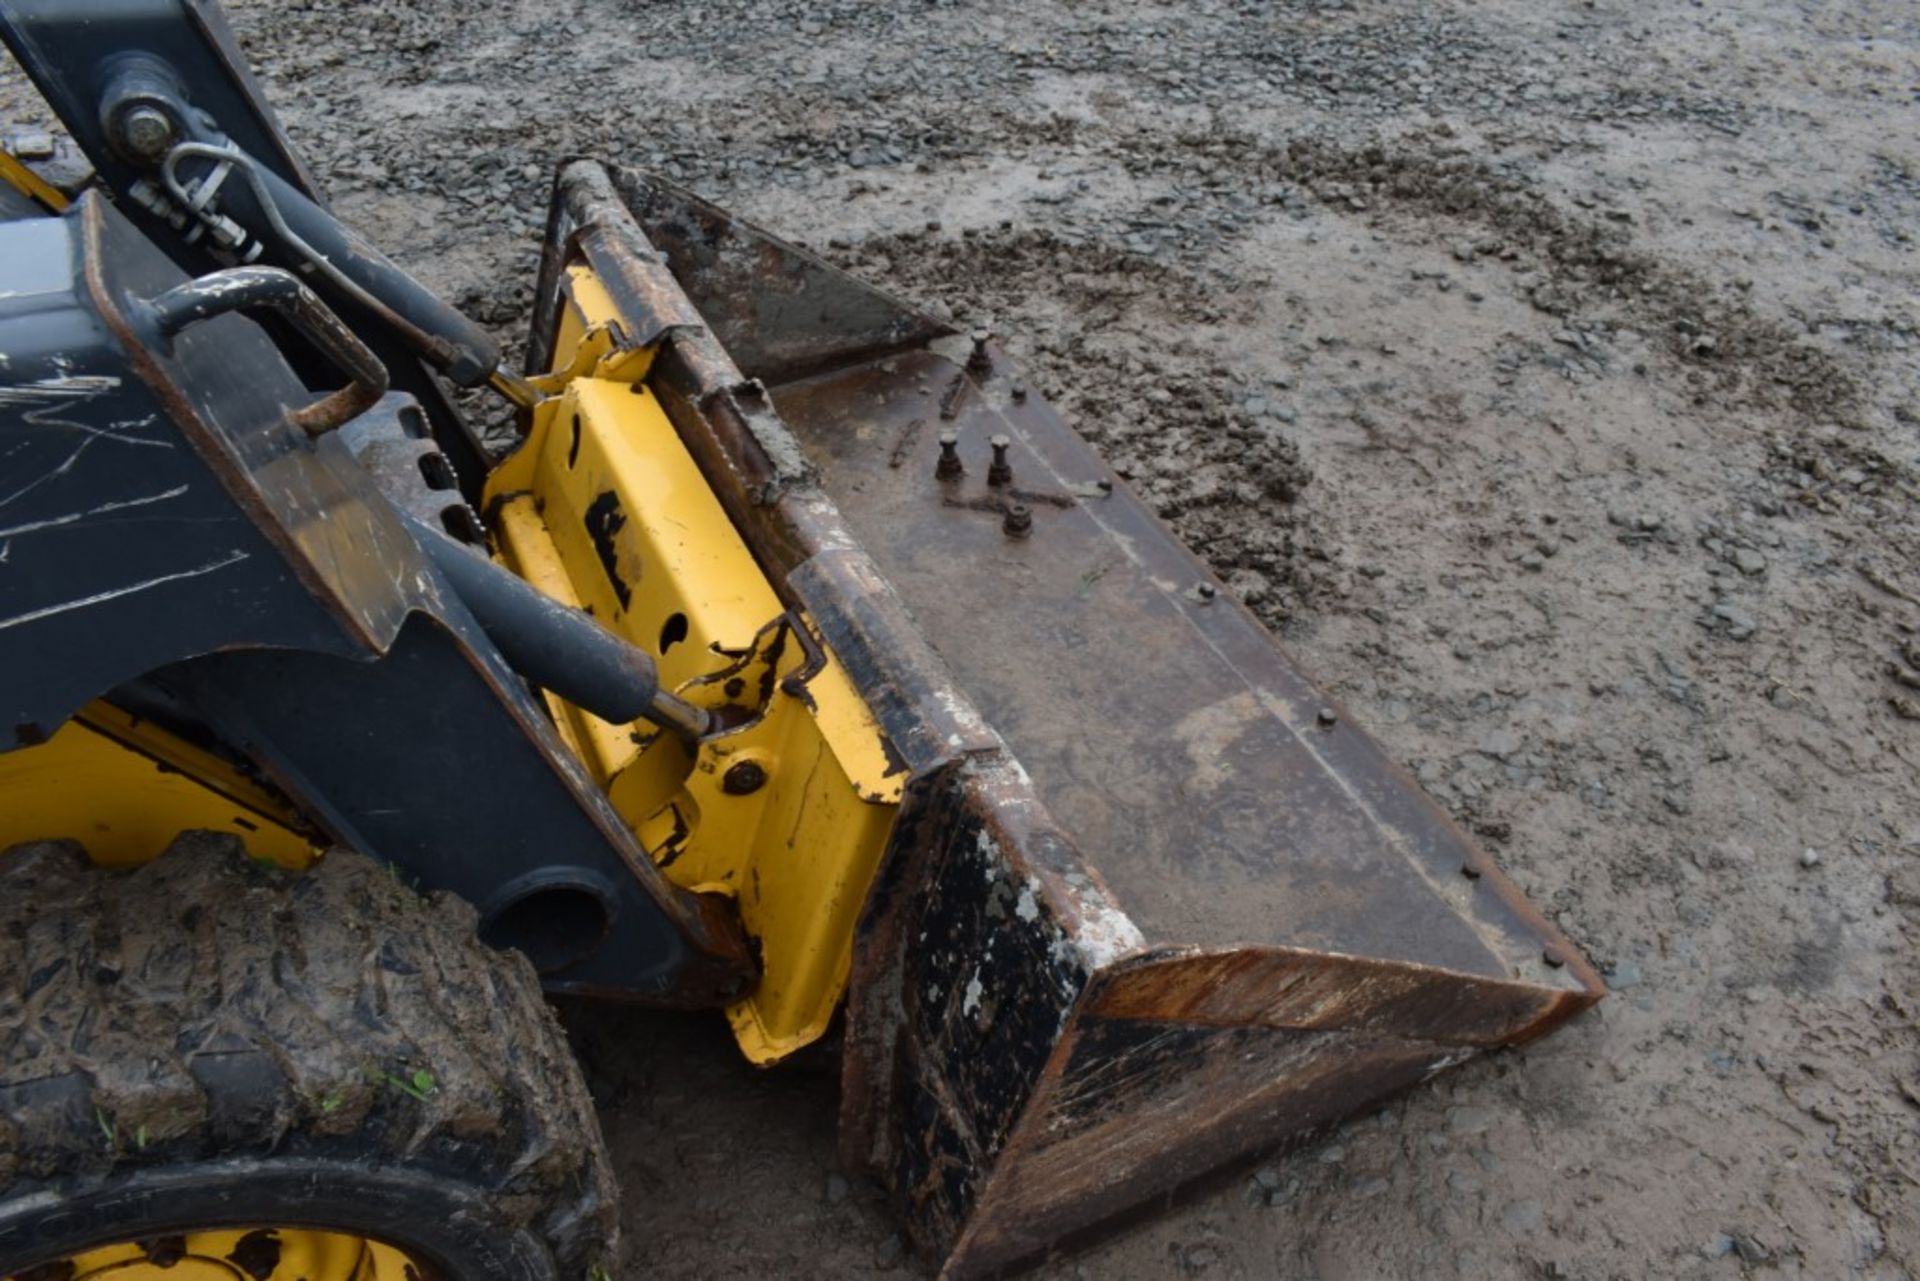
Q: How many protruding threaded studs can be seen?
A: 3